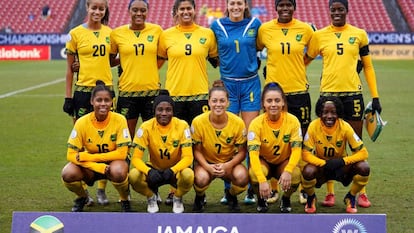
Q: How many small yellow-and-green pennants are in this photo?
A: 1